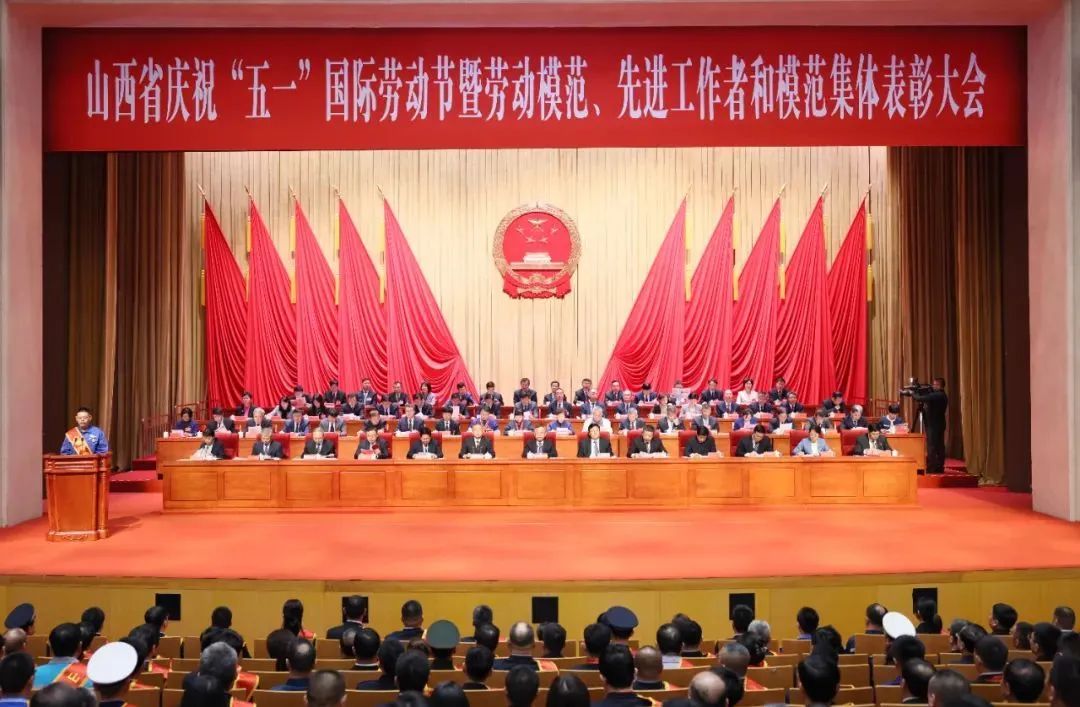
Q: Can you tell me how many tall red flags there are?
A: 10